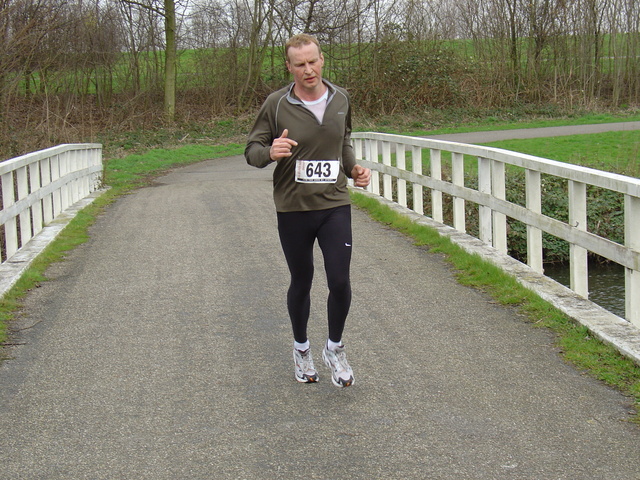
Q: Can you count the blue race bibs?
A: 0